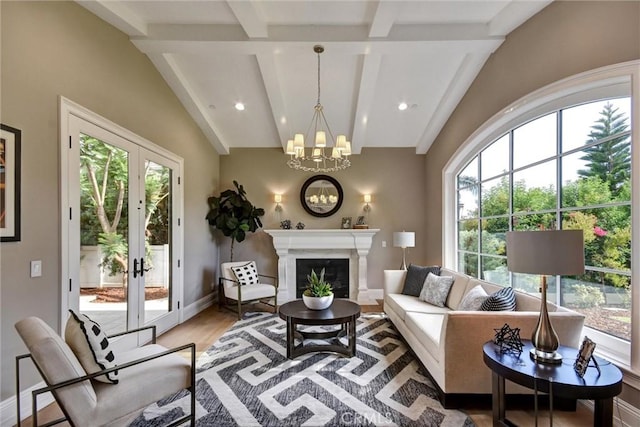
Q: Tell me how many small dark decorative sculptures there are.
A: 3